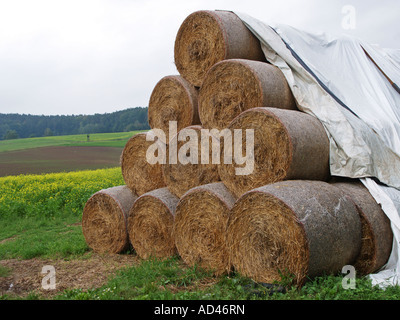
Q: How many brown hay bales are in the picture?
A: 11